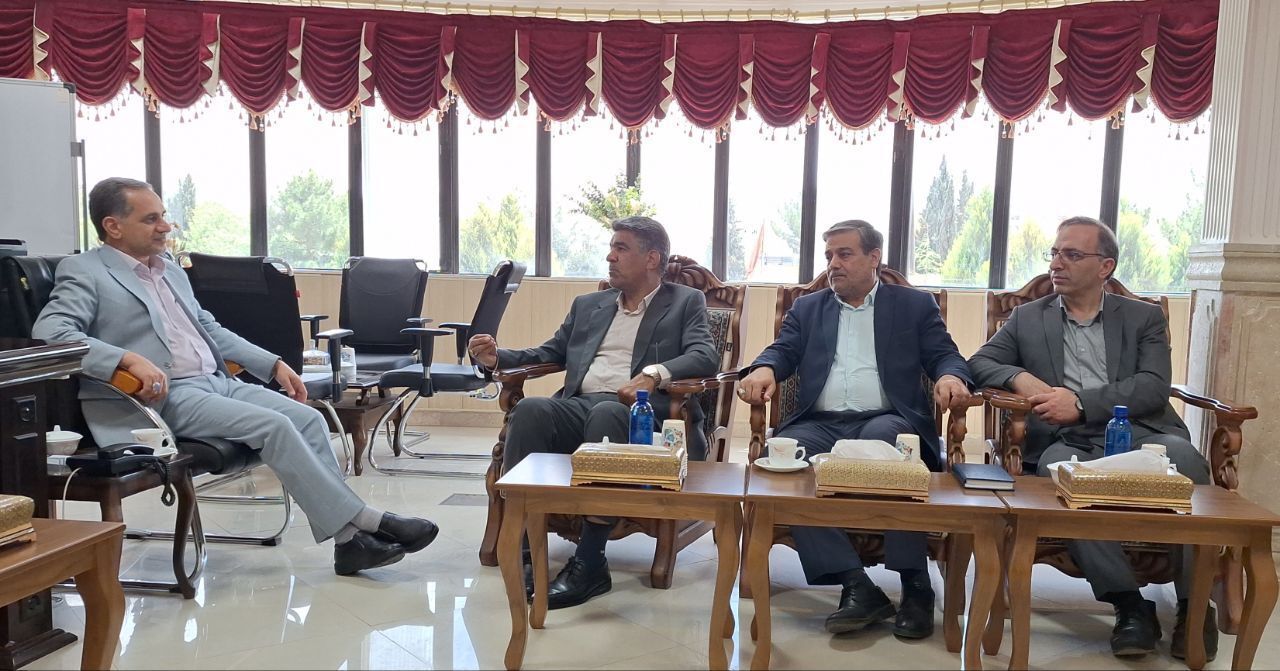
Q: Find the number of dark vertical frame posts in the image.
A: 11